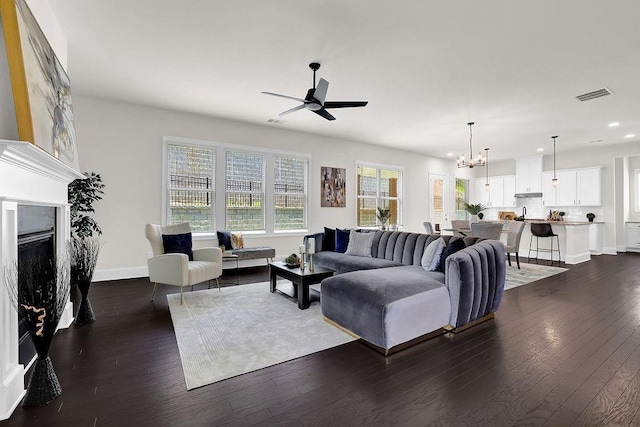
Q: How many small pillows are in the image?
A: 8